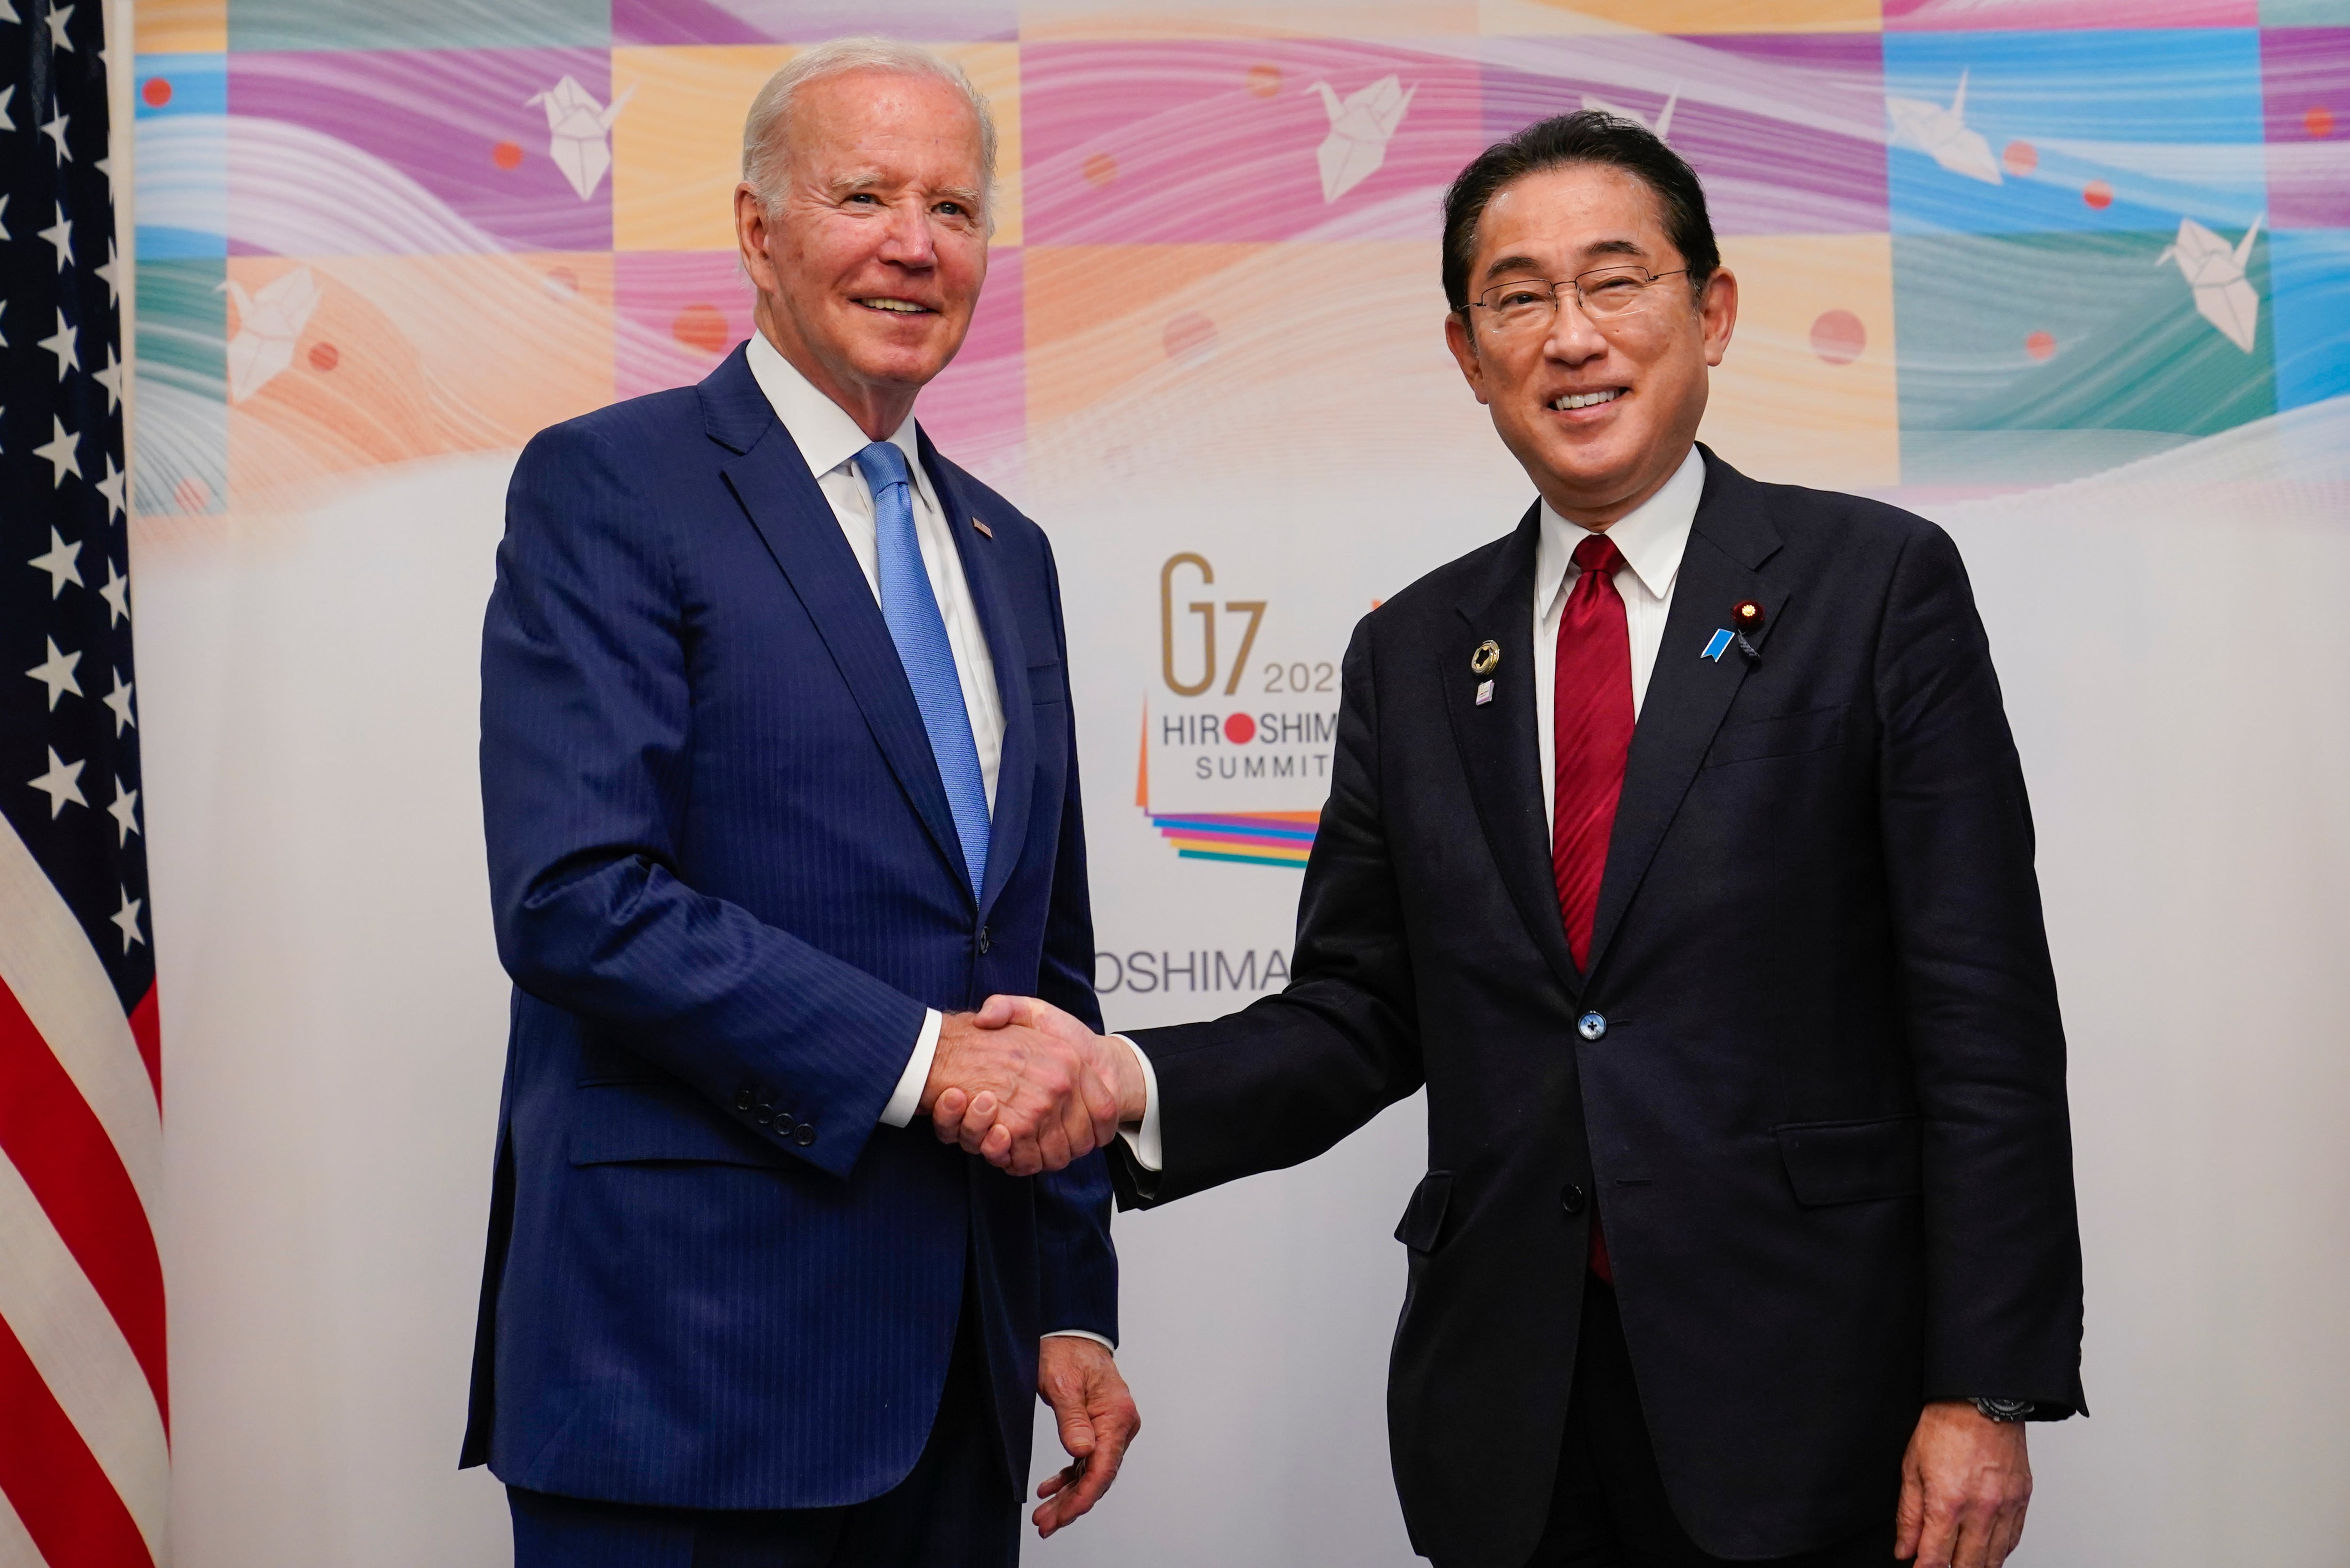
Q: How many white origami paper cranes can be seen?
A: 6